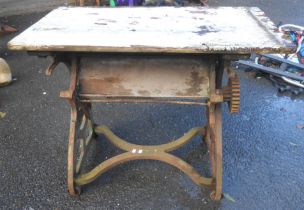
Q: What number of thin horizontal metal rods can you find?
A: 1